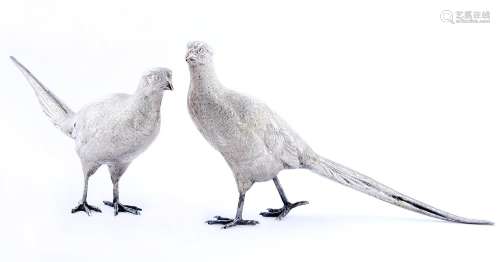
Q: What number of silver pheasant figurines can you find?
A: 2